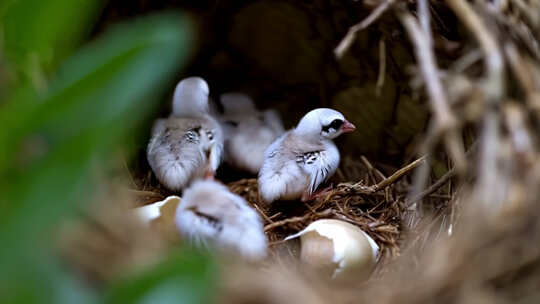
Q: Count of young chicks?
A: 4